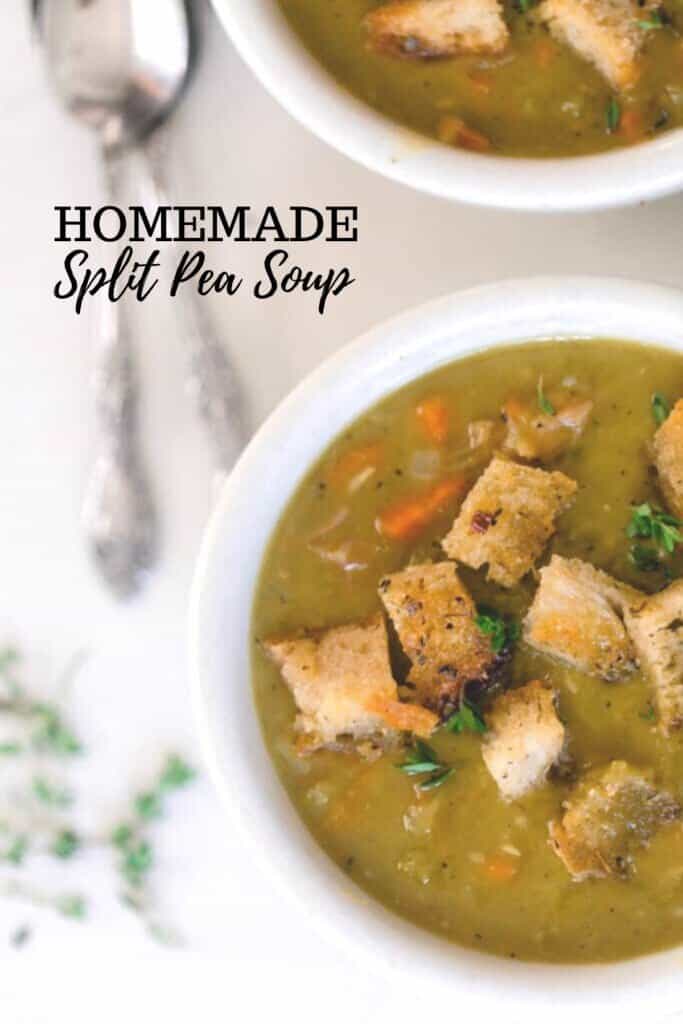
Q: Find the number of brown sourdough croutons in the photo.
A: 10